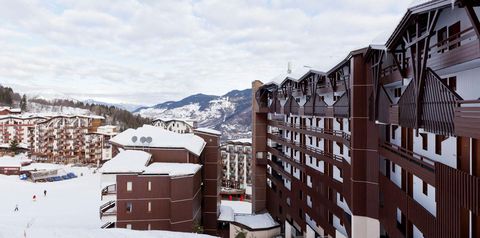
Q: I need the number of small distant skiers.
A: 3